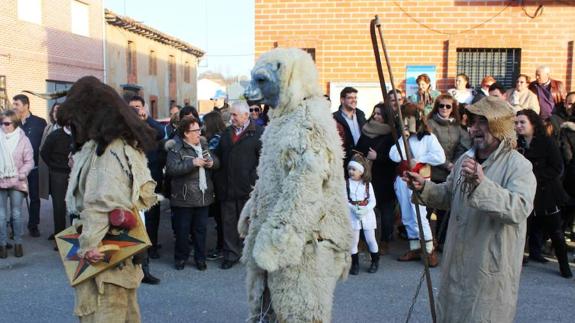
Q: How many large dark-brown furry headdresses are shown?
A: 1